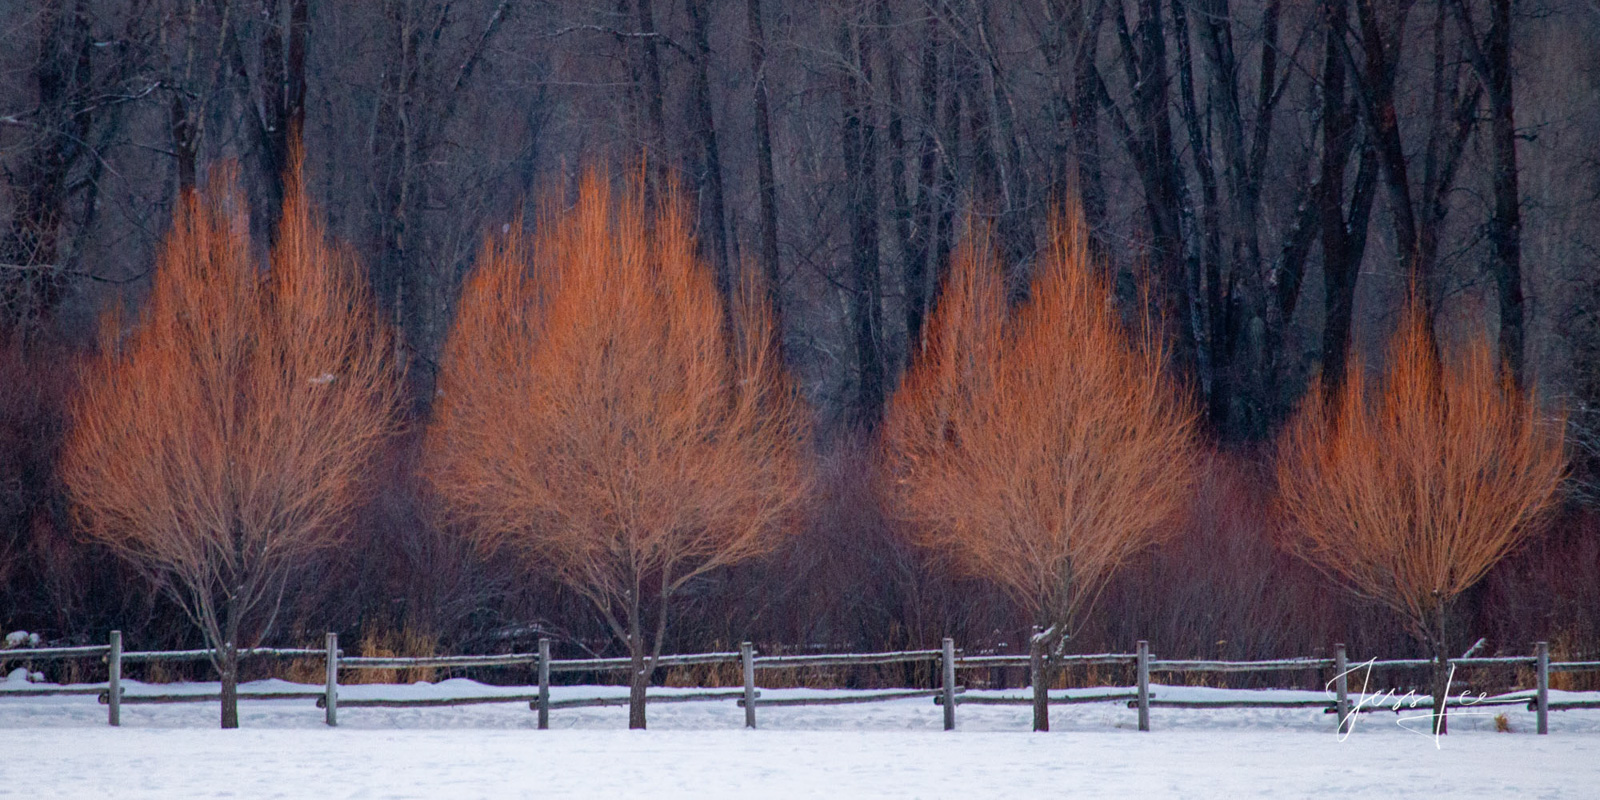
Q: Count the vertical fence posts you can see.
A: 8